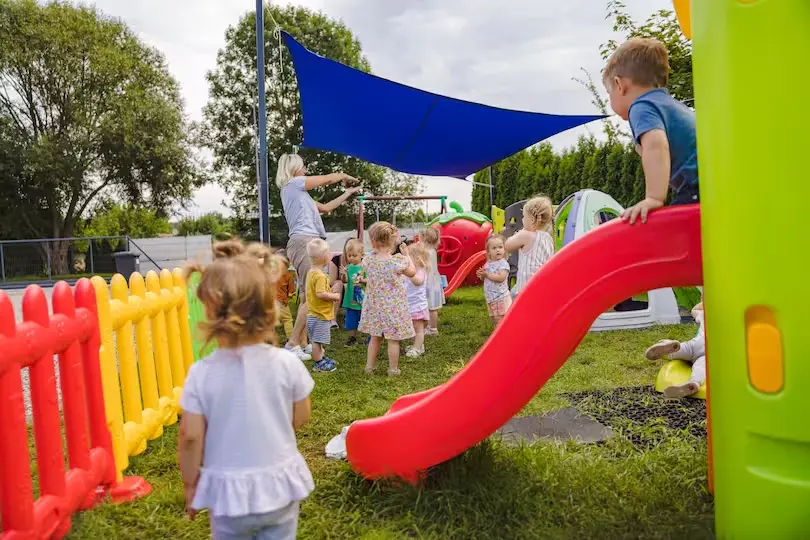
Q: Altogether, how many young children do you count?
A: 11